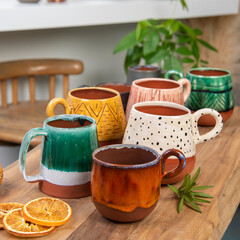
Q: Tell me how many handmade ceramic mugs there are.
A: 8